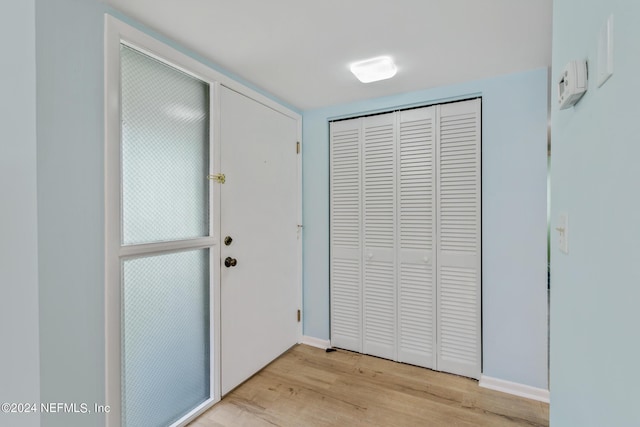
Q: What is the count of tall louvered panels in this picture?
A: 4